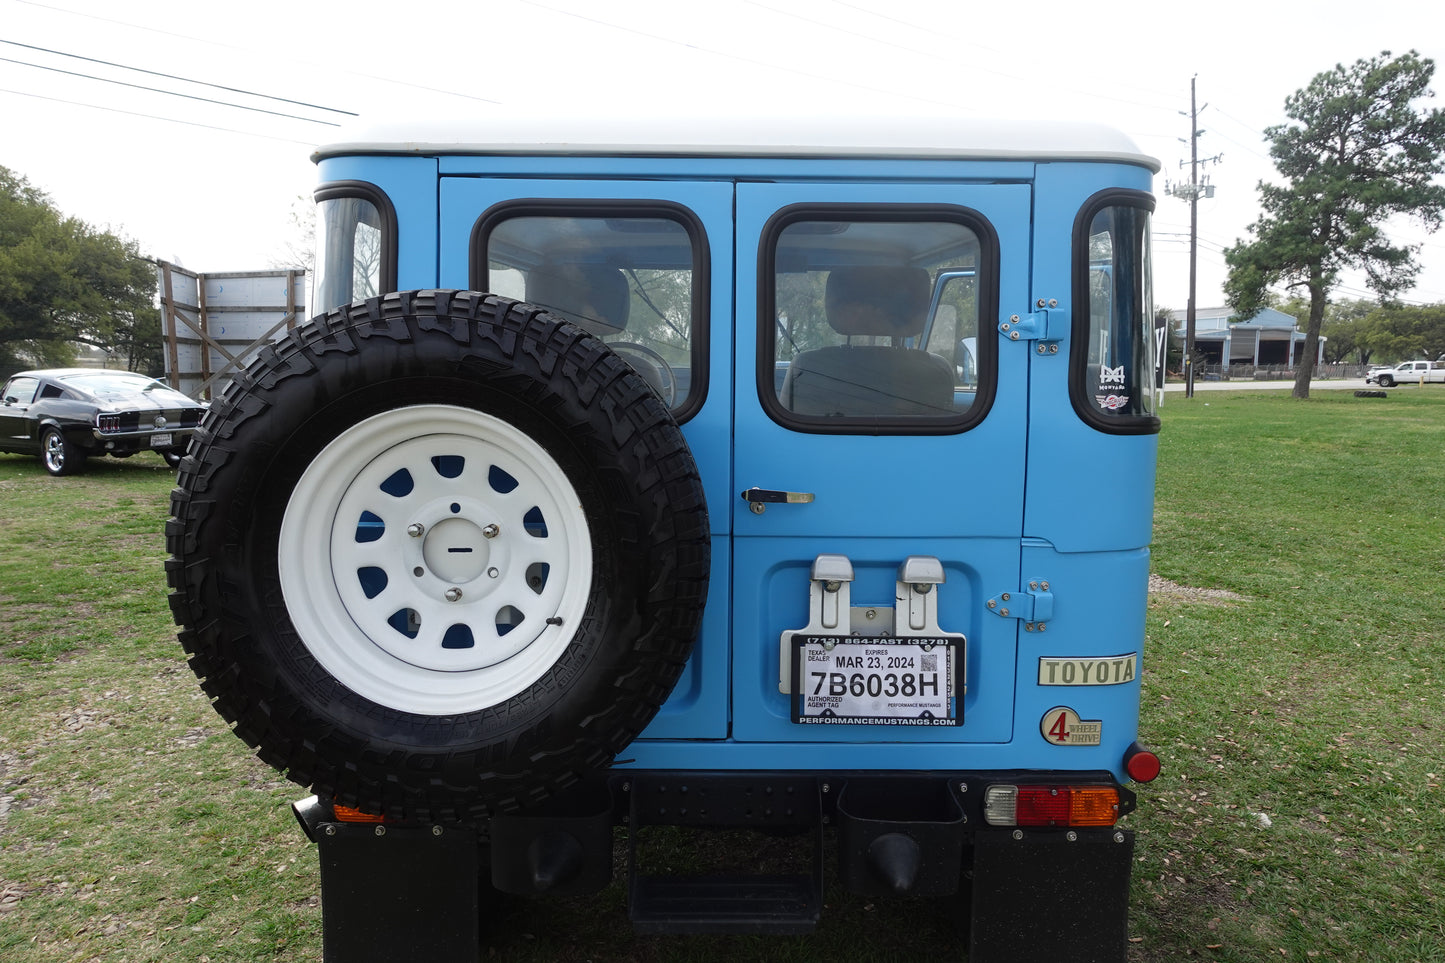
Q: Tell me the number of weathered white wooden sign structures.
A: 1